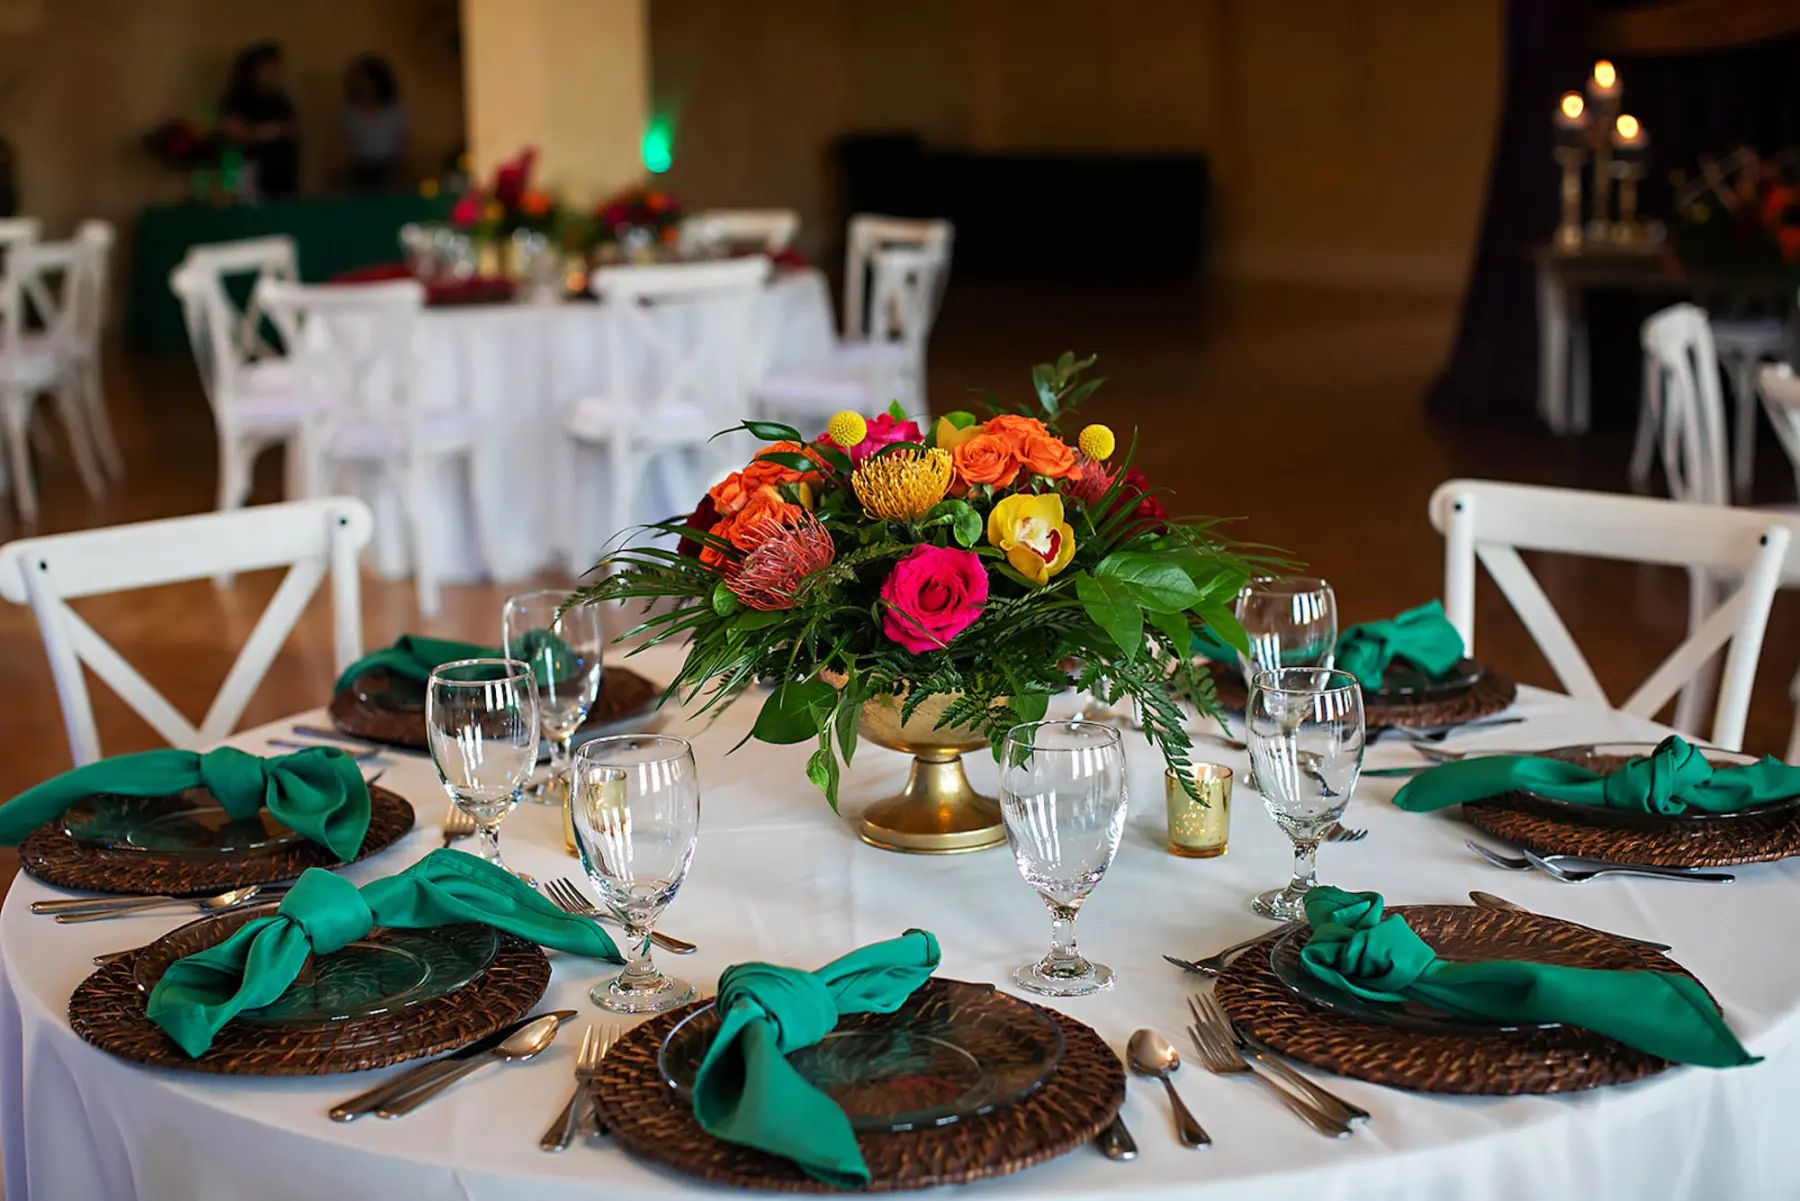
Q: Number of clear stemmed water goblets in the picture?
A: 6